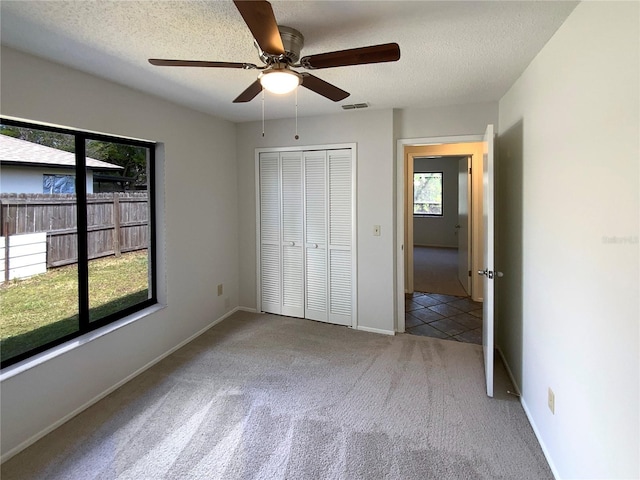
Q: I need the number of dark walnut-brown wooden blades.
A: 5